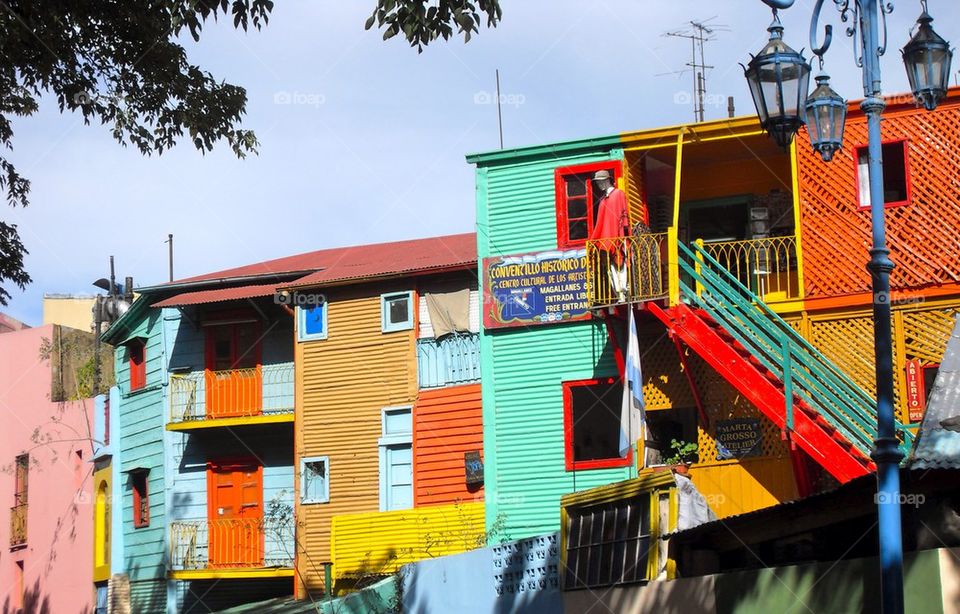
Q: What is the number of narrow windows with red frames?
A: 2